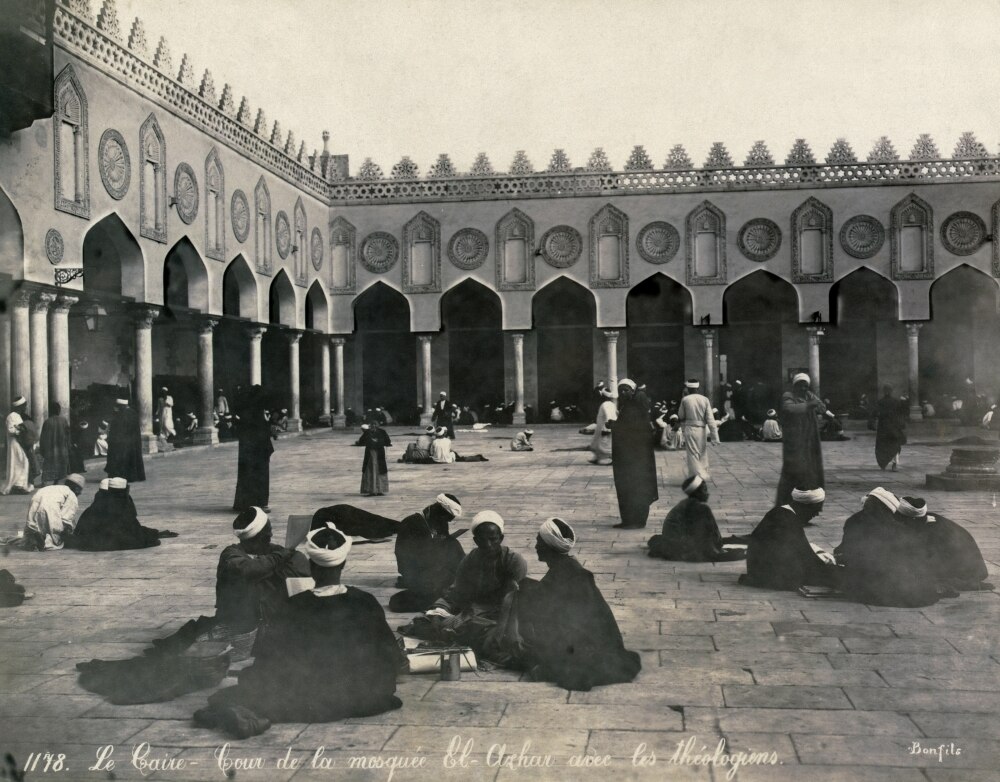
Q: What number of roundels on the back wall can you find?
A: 7